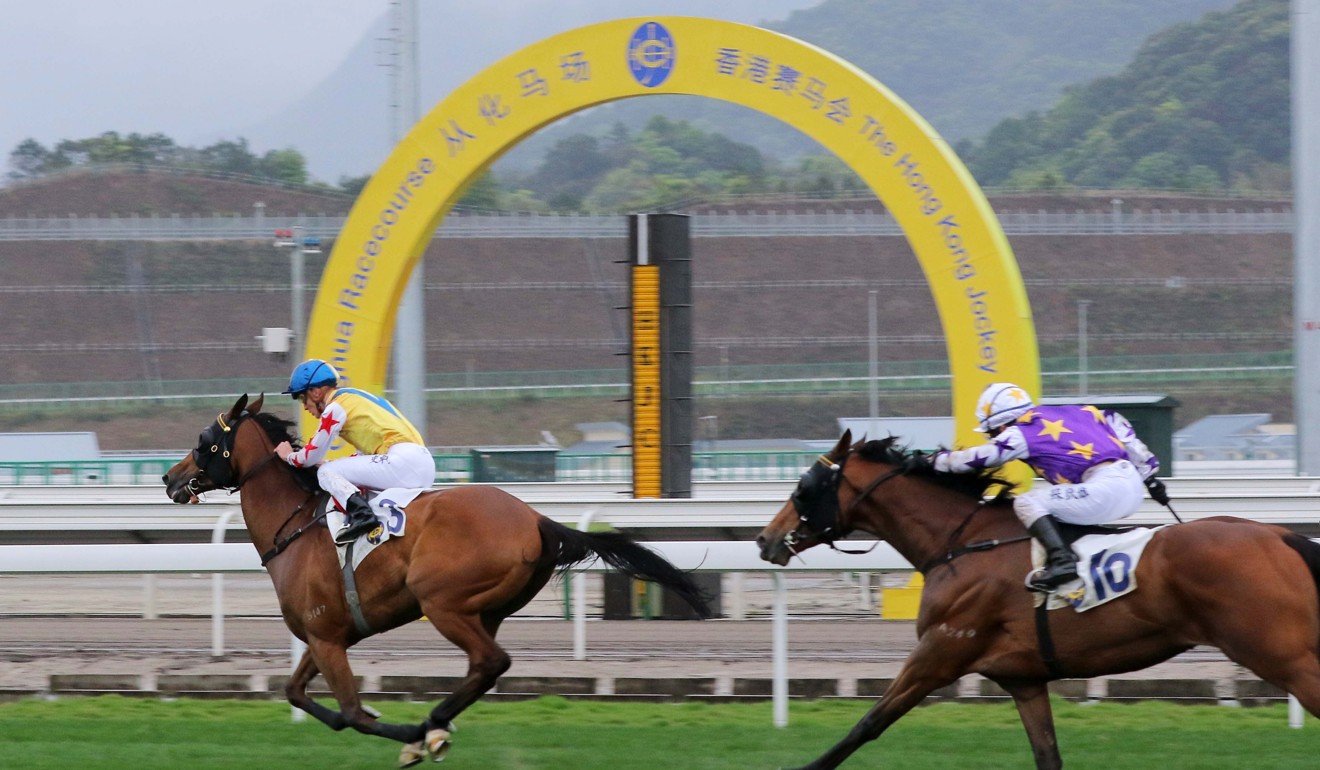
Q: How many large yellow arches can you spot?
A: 1